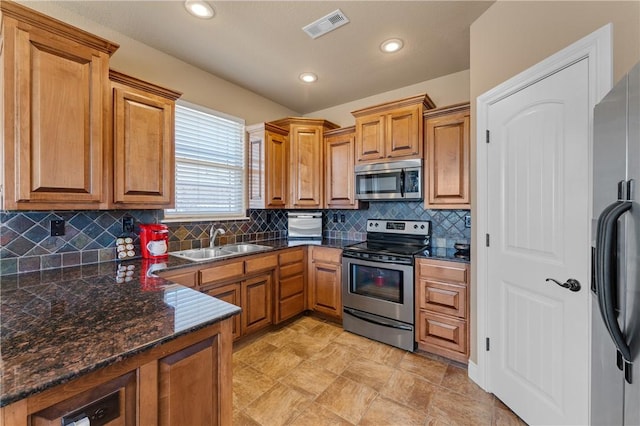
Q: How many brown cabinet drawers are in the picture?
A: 11